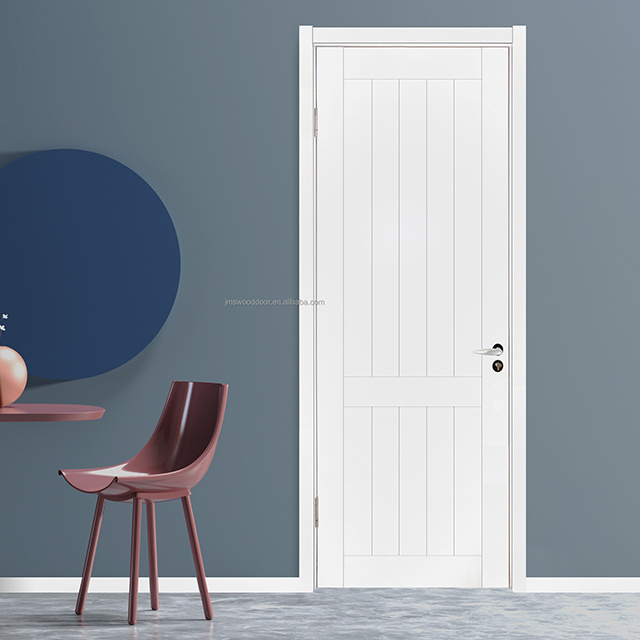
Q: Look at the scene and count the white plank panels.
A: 10